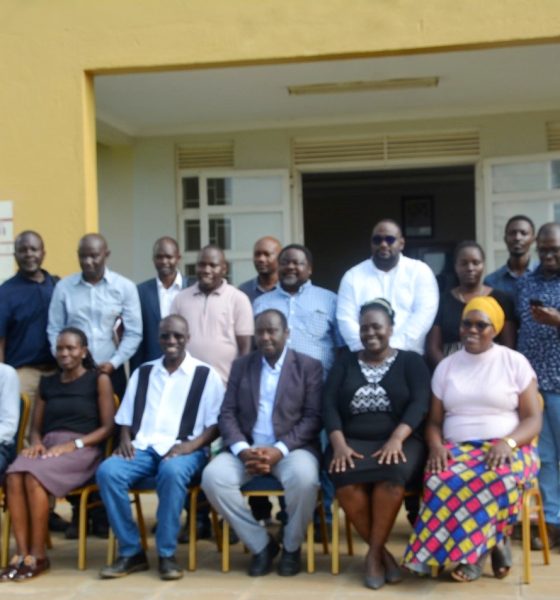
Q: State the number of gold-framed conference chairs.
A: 6